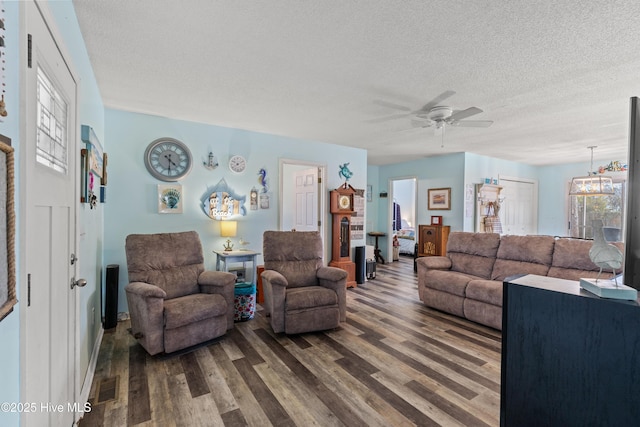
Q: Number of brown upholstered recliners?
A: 2